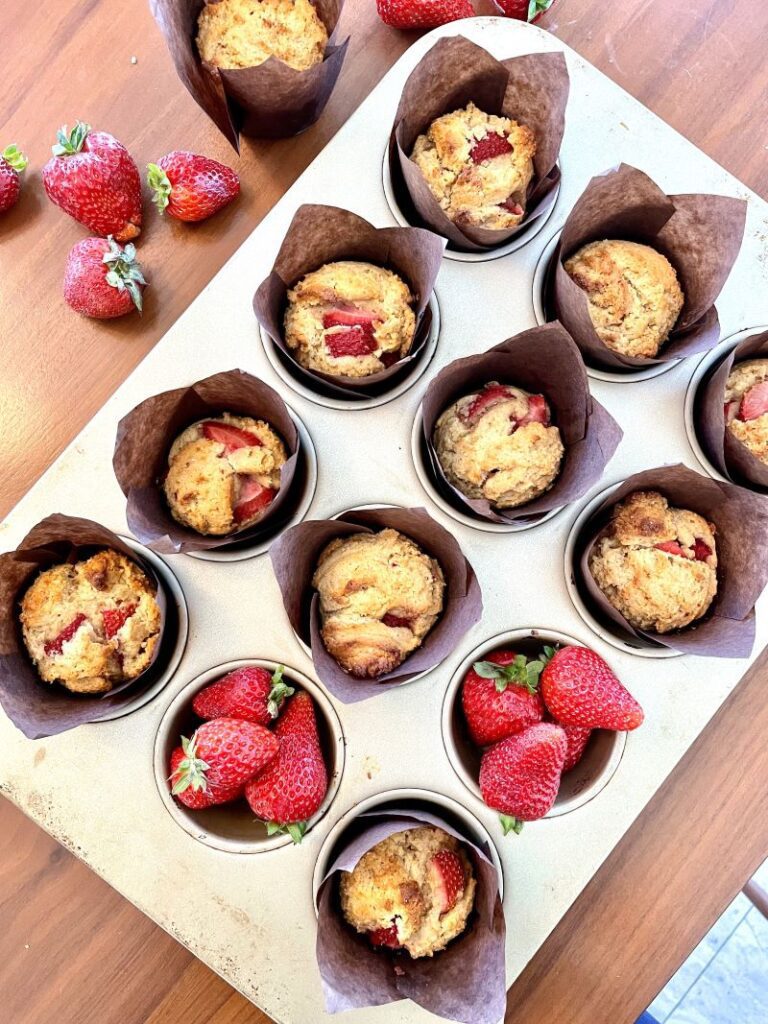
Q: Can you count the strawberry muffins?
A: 11